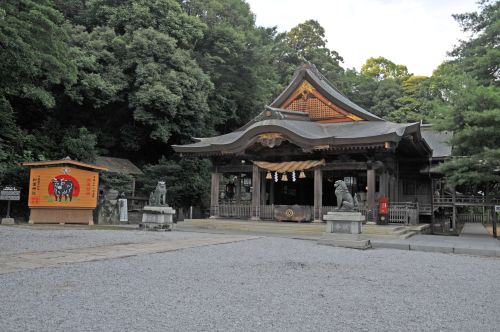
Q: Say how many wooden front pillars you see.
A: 4